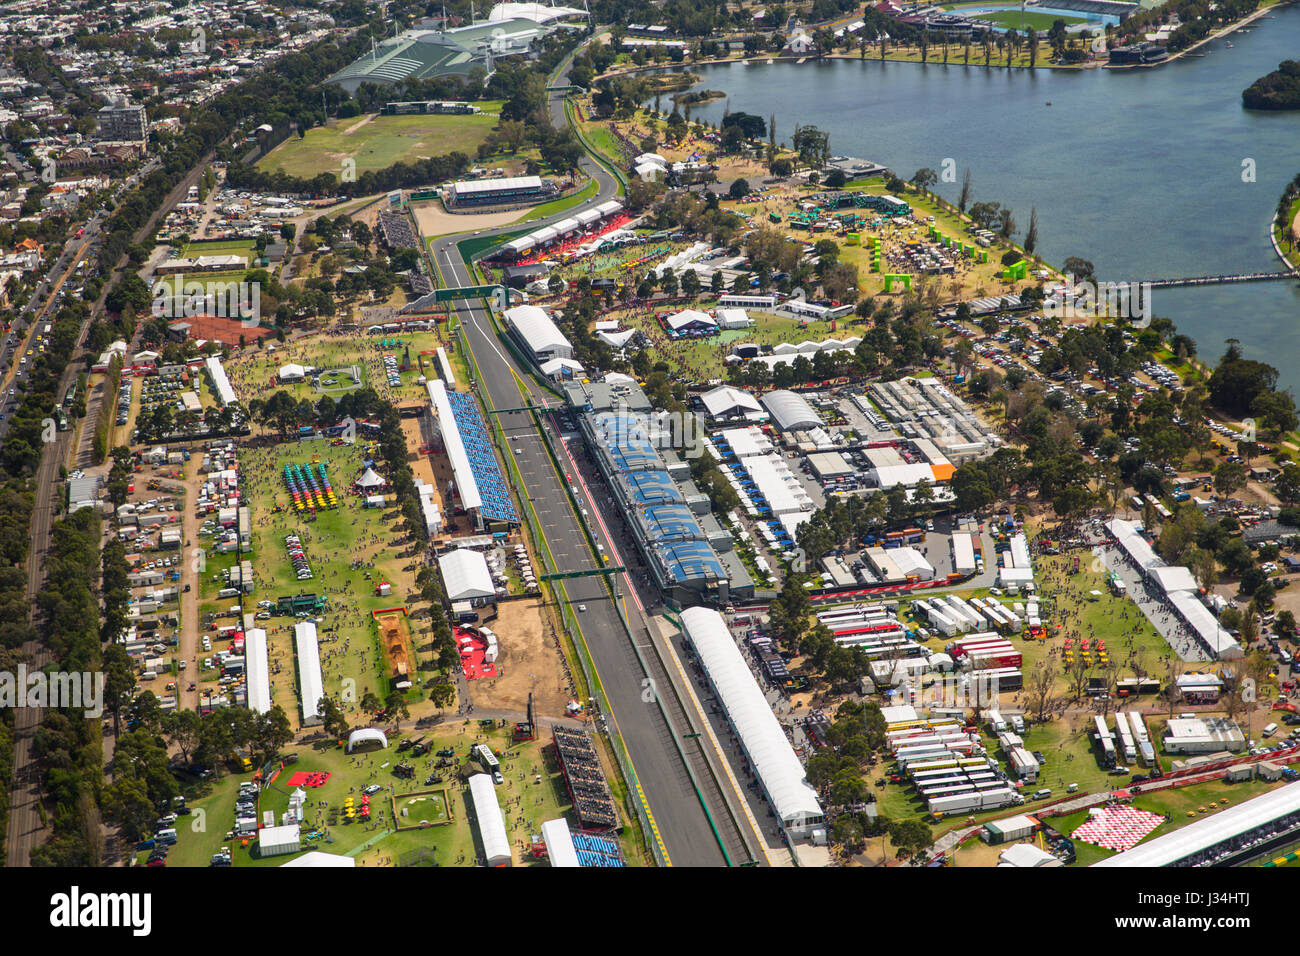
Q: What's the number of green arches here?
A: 2